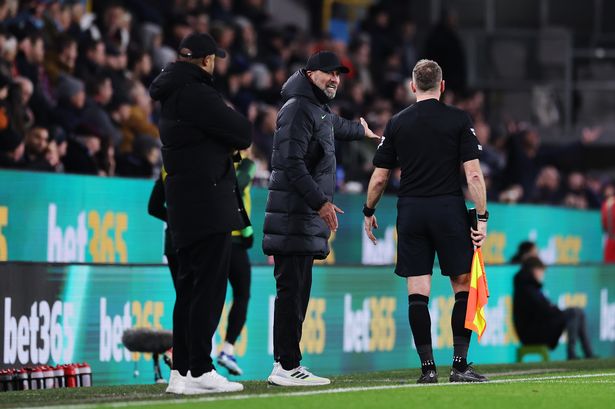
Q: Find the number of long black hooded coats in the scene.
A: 2